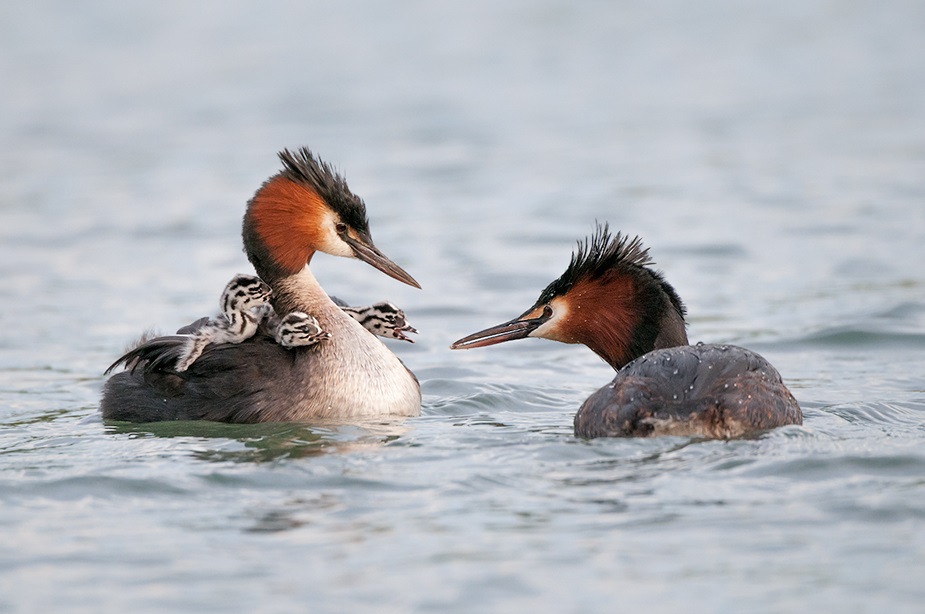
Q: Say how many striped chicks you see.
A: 3